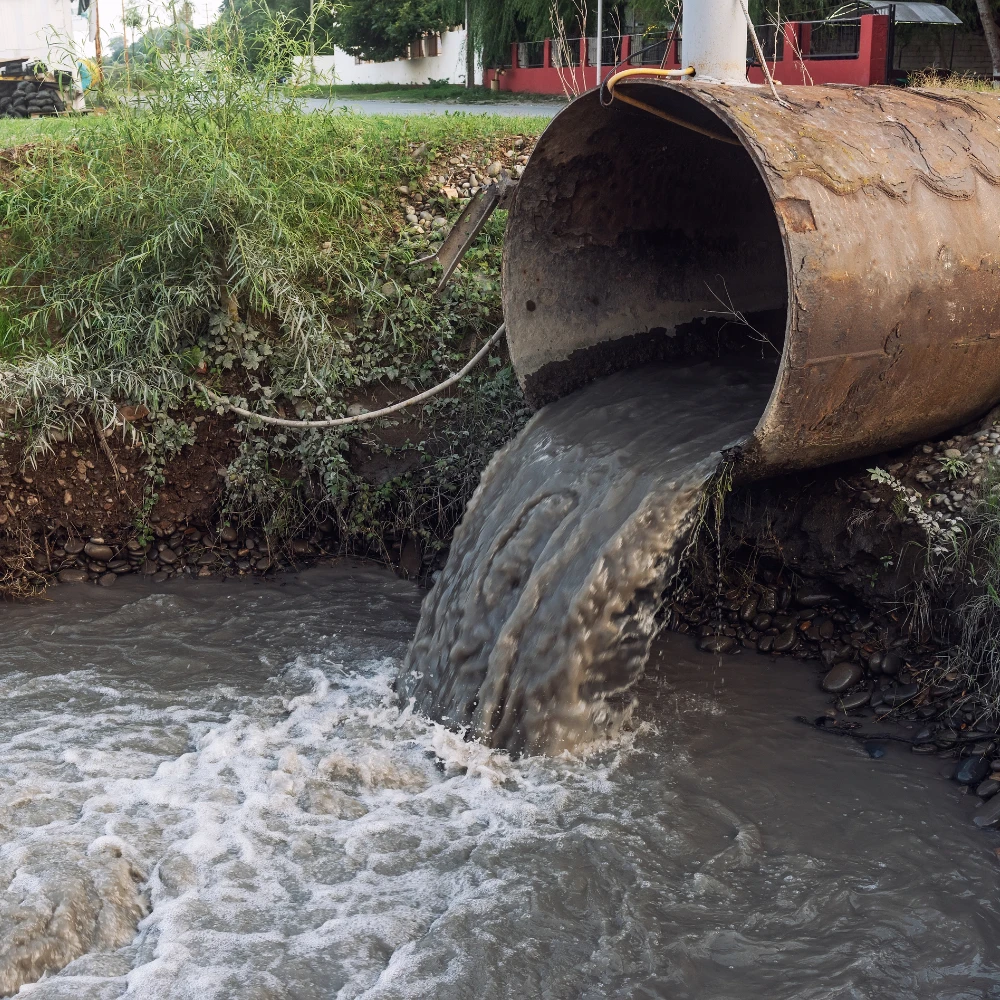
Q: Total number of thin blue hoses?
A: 0